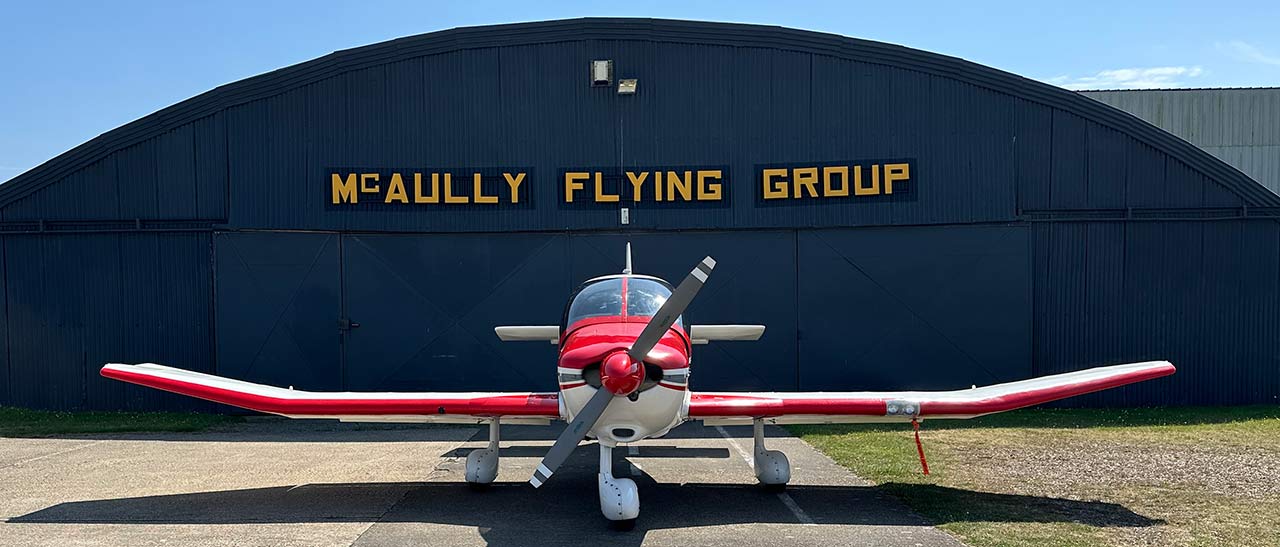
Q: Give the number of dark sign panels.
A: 3